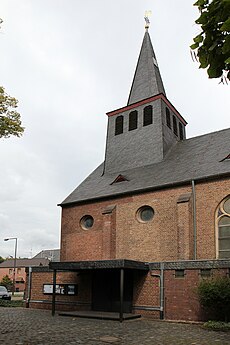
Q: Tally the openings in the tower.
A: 6